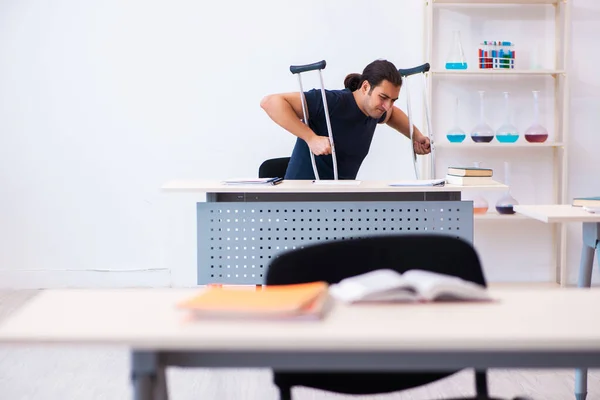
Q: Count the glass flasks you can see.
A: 7